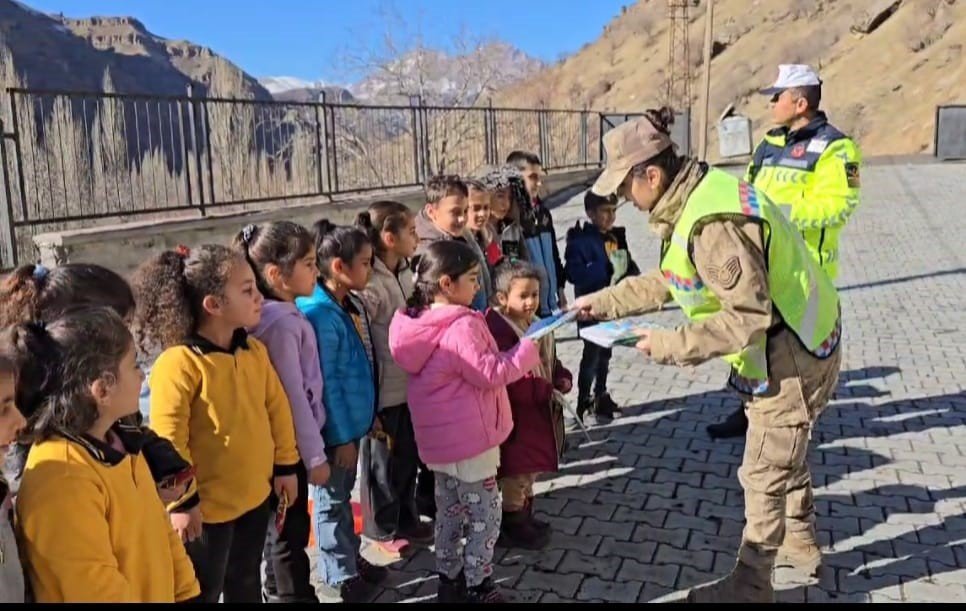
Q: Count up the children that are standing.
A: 14